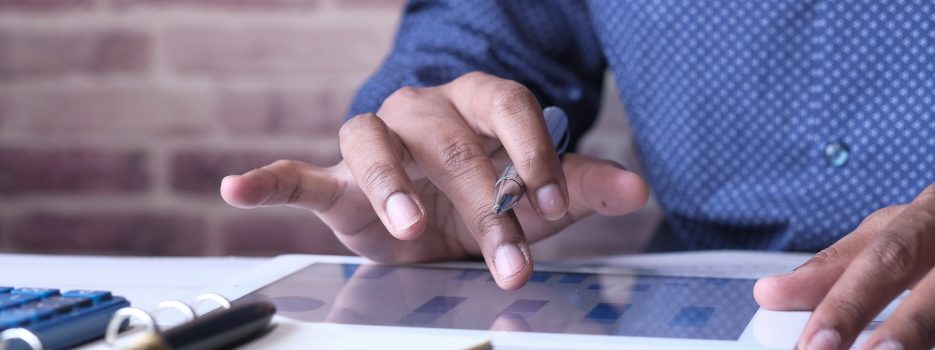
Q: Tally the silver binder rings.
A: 4